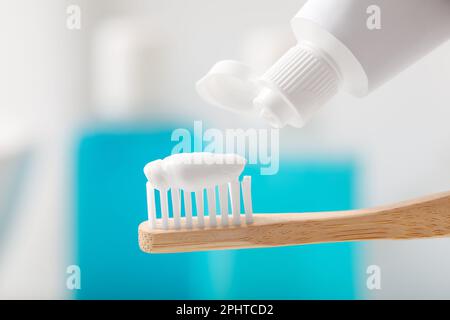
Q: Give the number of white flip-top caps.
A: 1